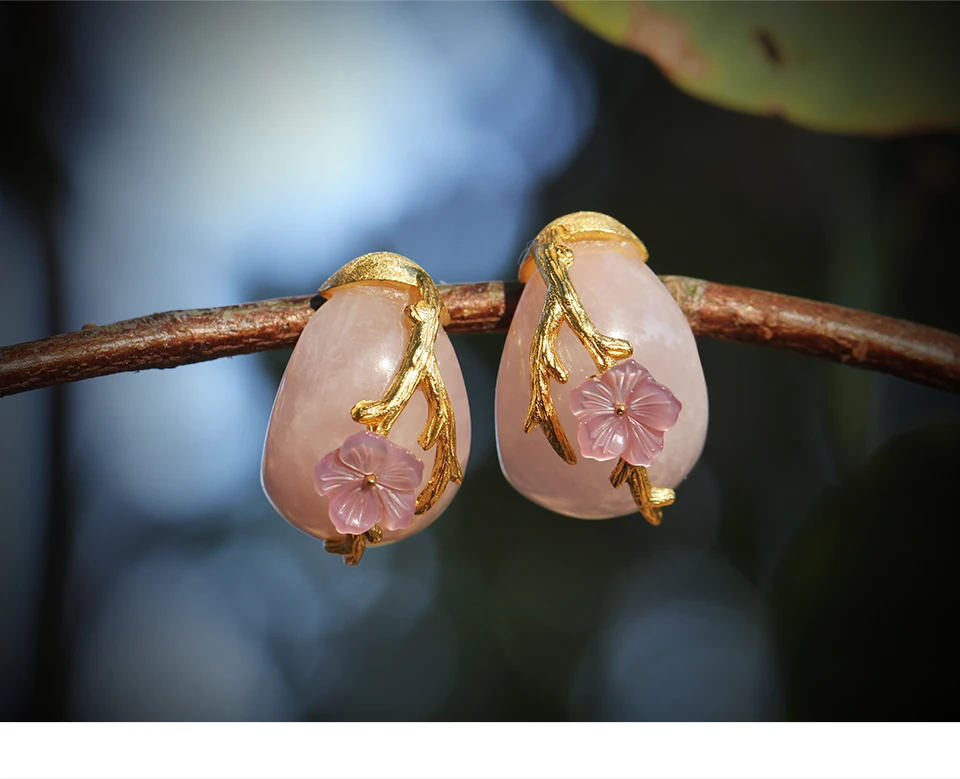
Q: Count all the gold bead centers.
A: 2